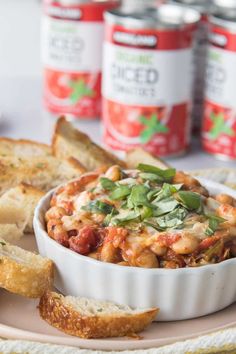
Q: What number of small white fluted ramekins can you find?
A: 1